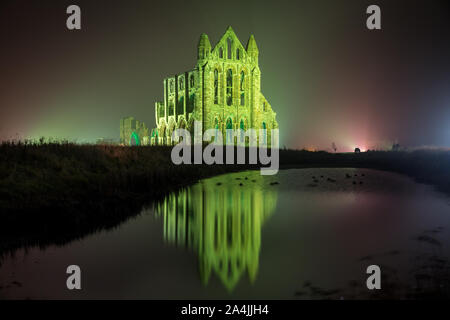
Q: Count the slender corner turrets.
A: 2